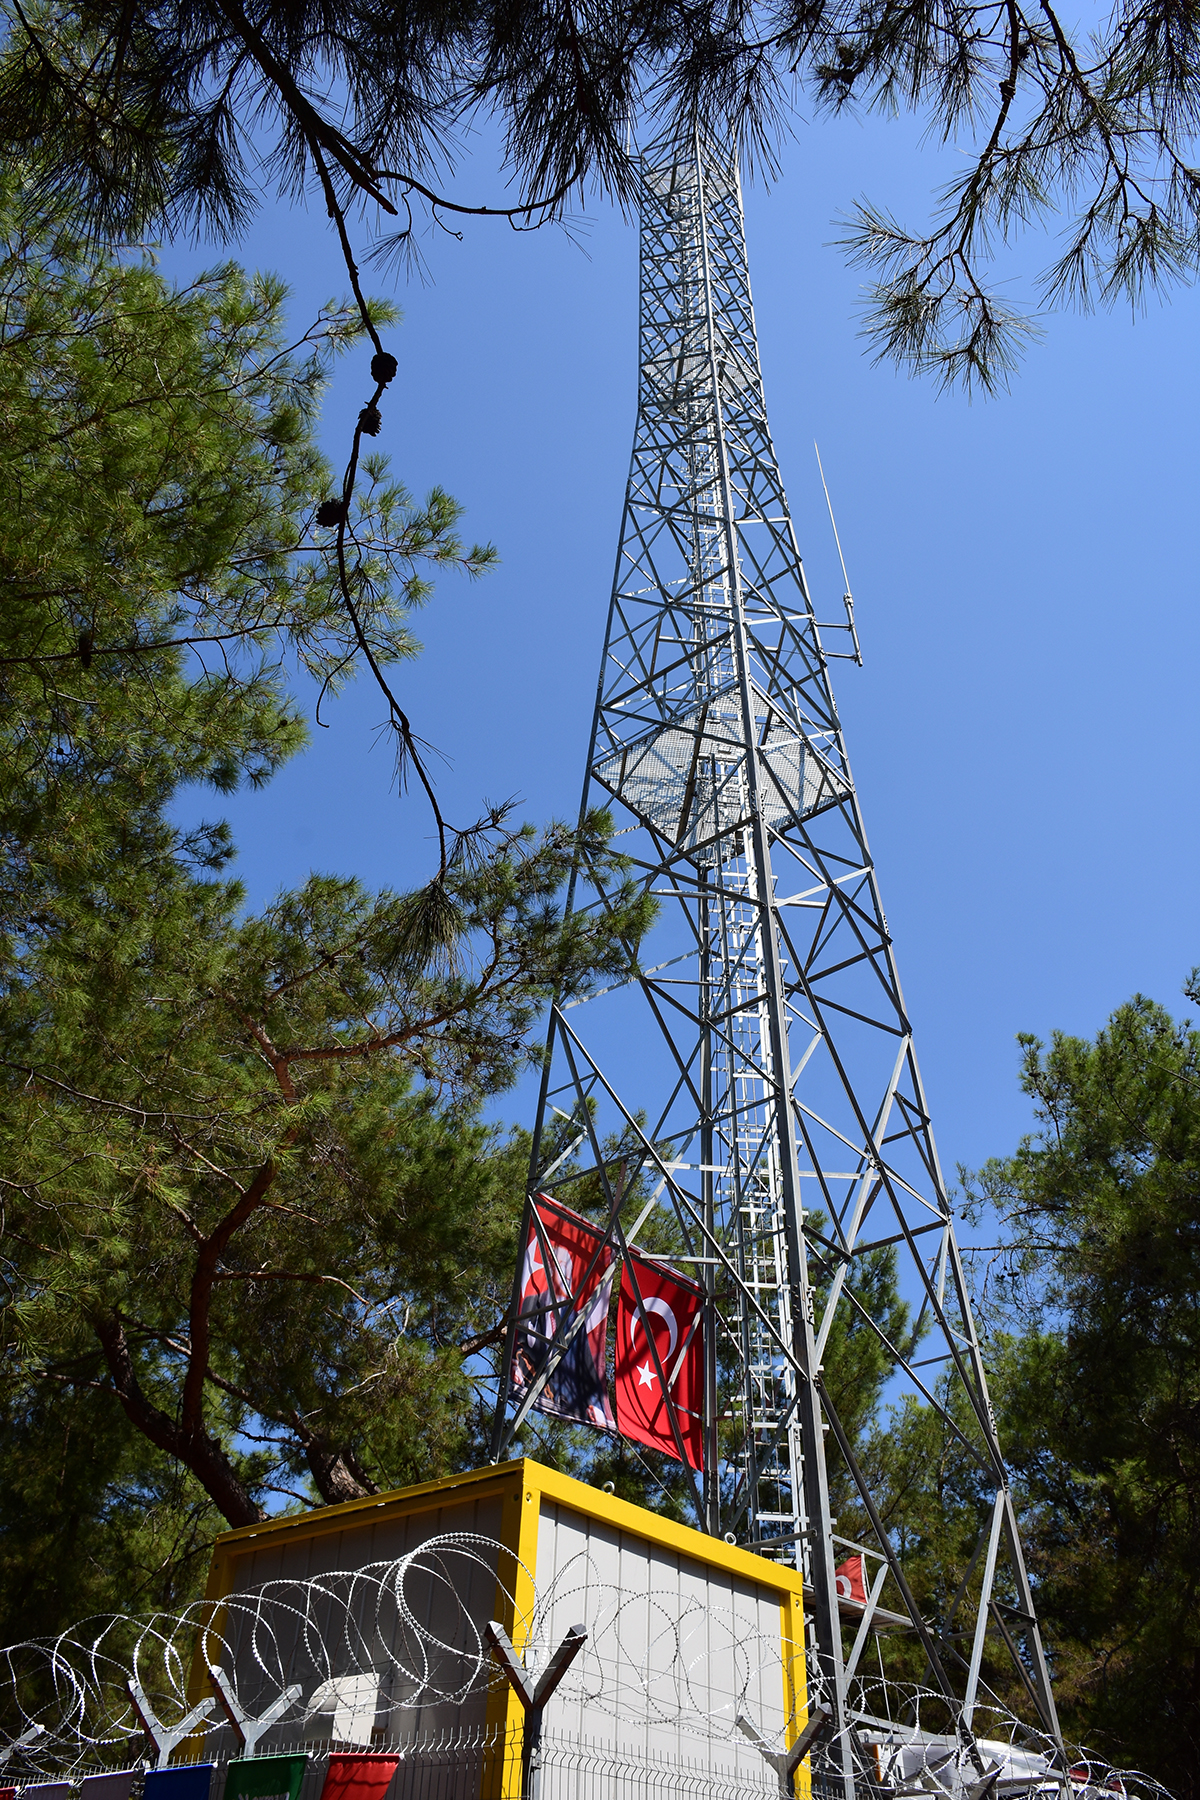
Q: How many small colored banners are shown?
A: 6